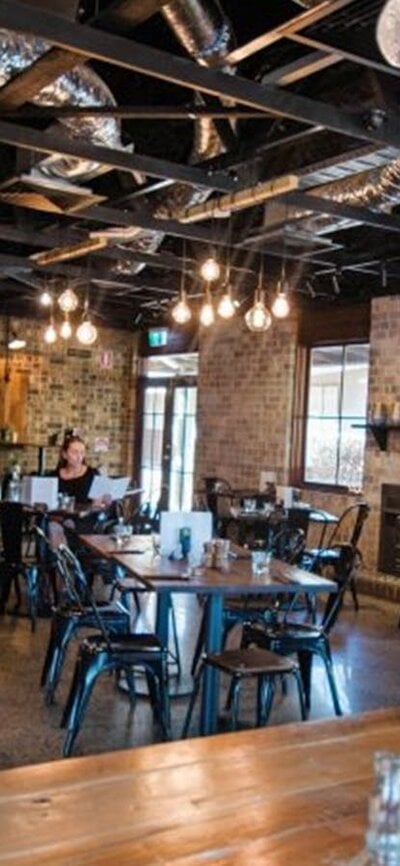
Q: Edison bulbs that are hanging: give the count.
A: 11